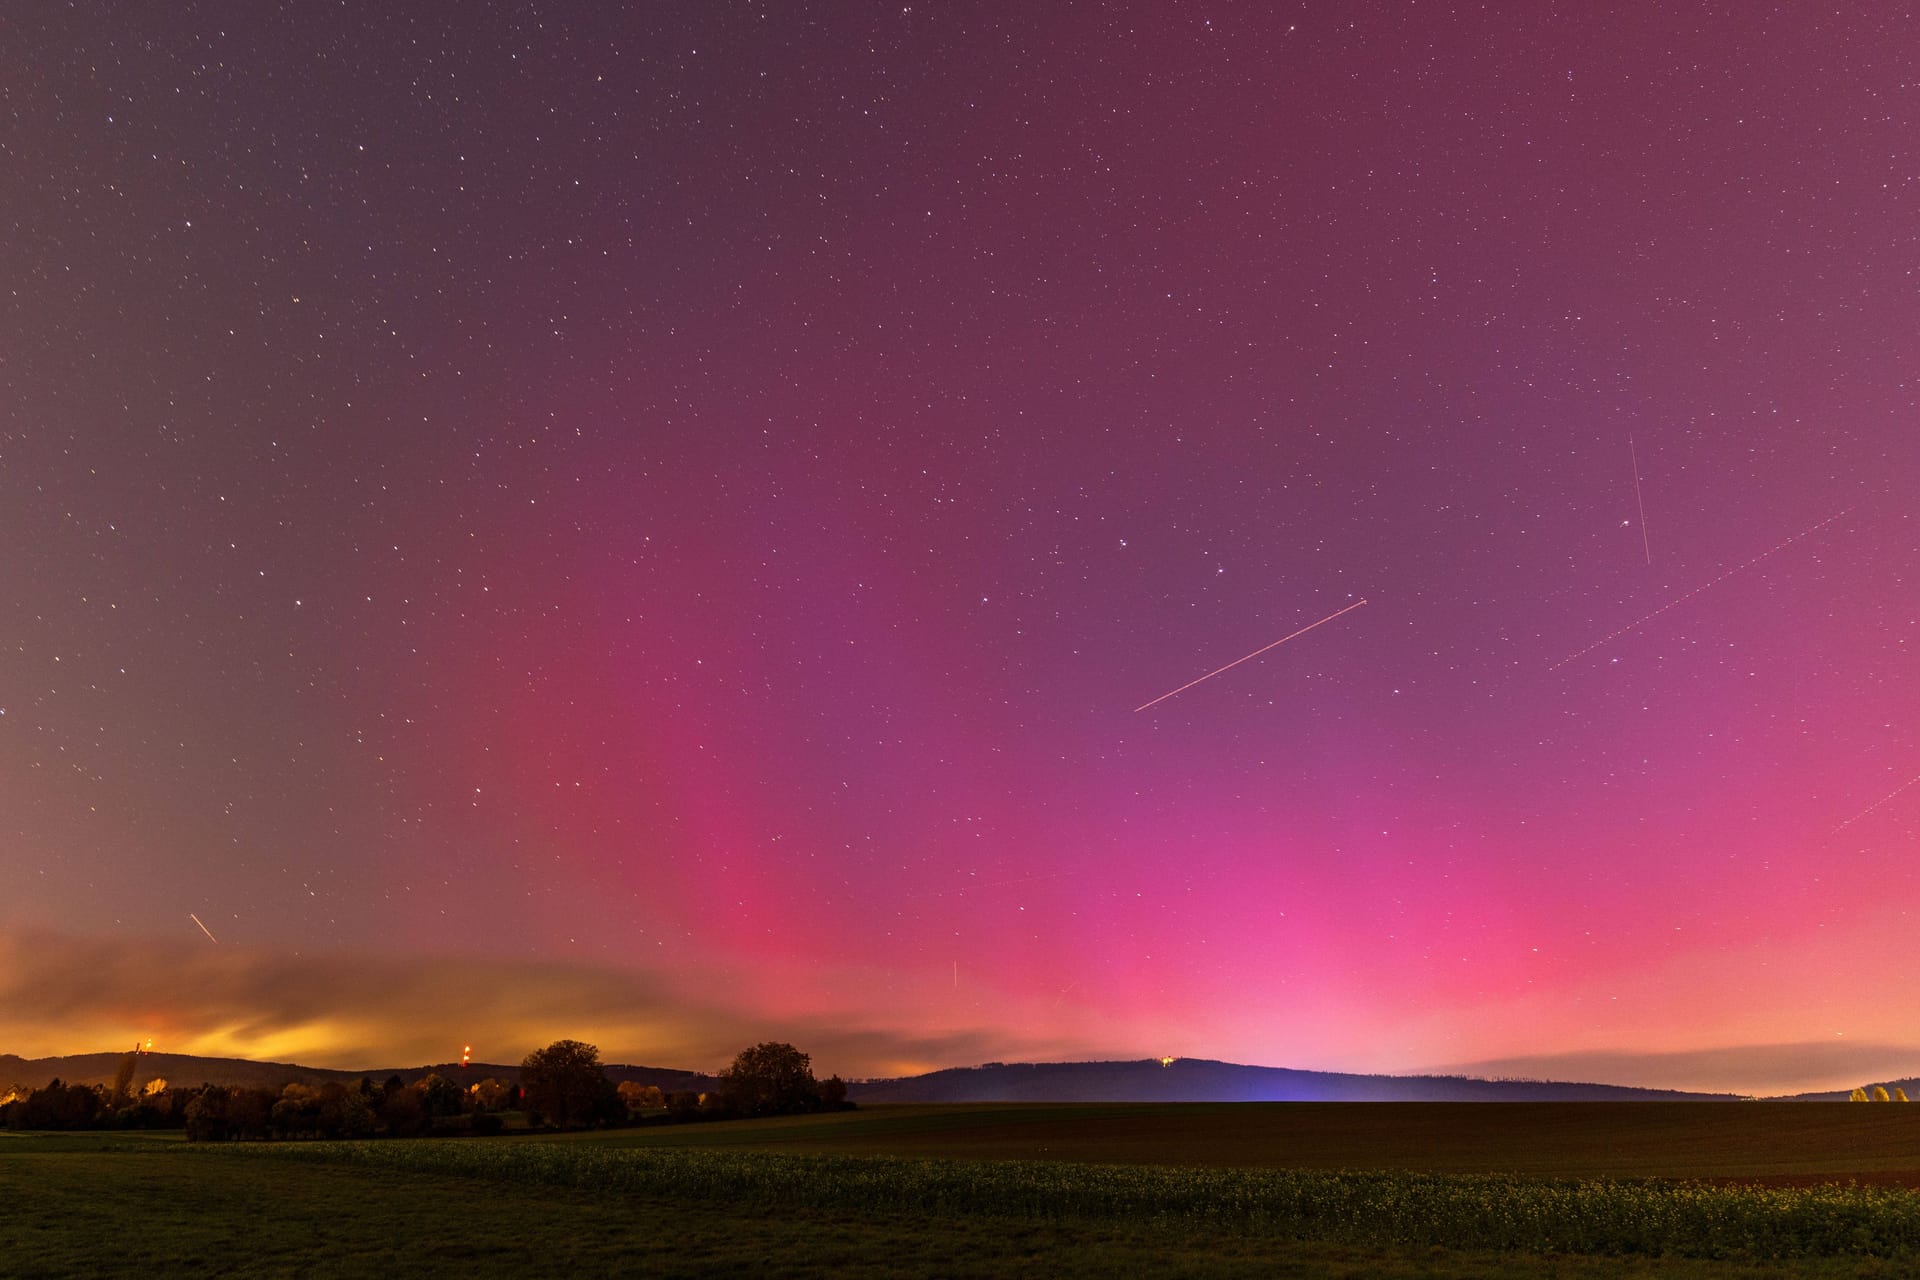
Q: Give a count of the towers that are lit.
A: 2